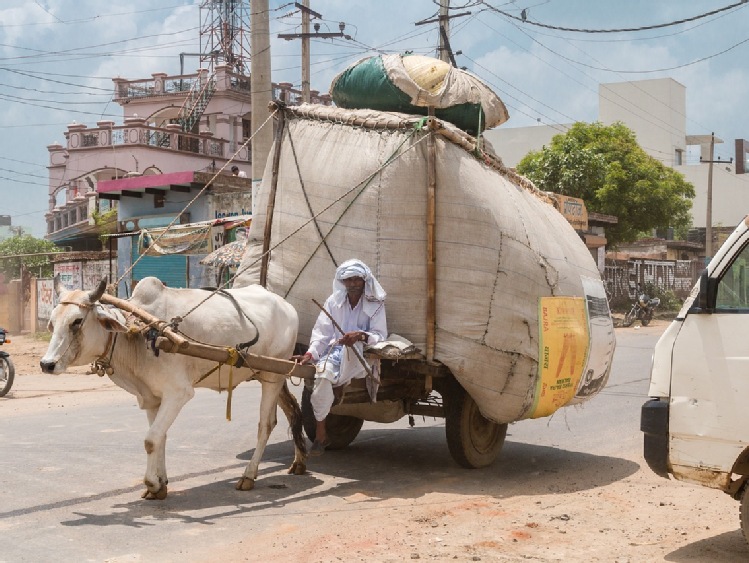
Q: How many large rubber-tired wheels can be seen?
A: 2